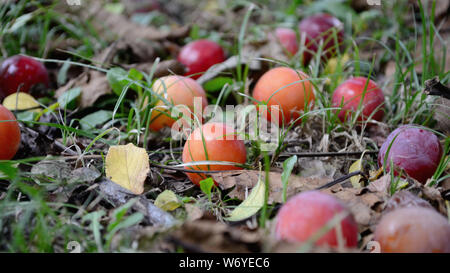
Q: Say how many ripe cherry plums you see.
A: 12